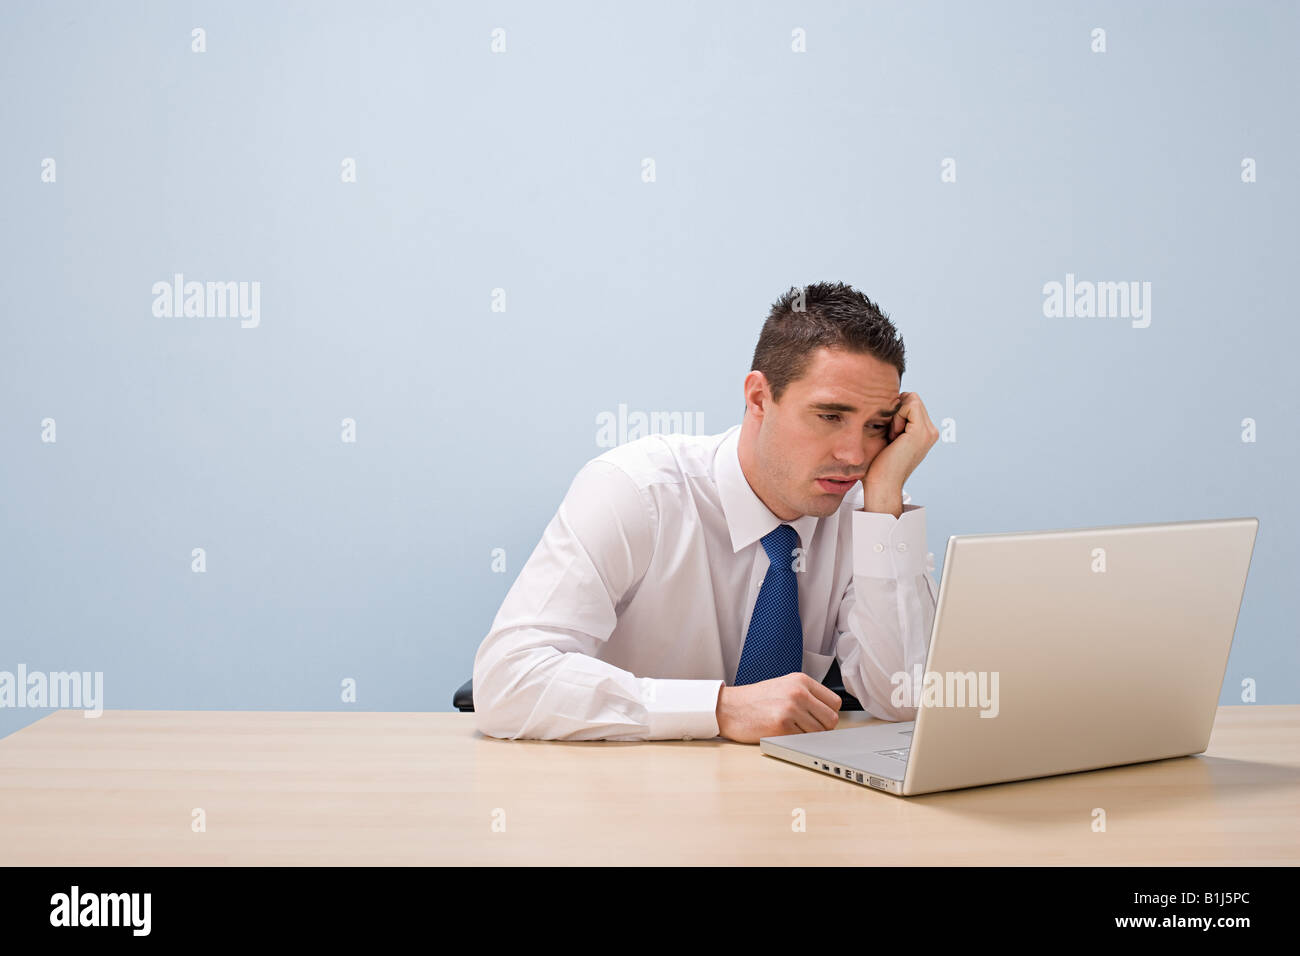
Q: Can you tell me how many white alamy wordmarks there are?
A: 6